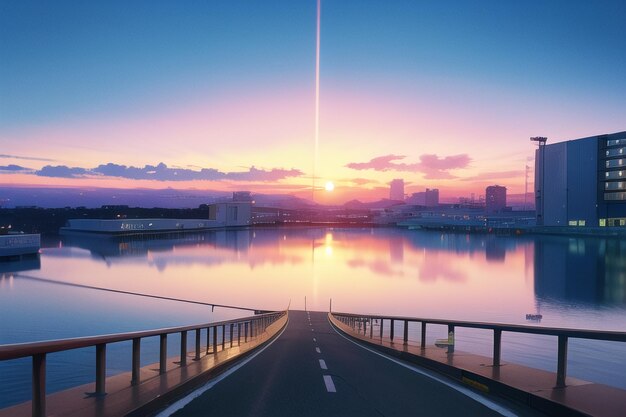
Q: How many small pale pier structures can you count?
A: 2